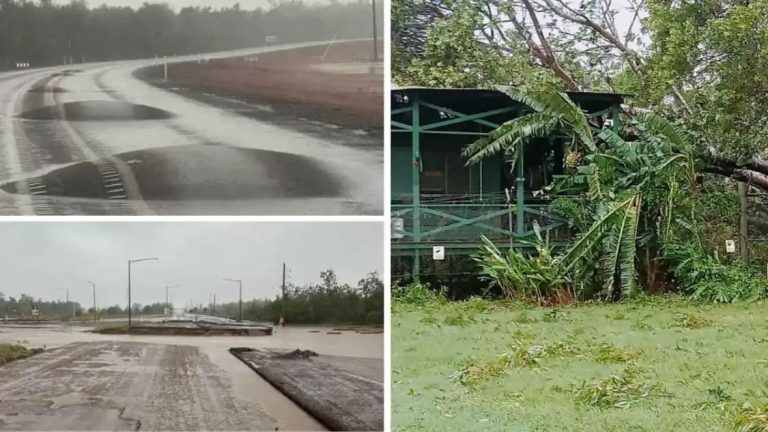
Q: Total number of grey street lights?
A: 5